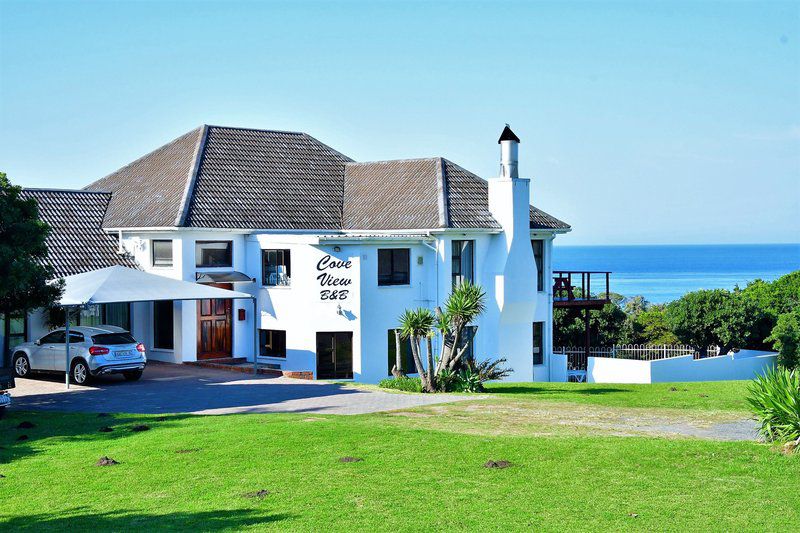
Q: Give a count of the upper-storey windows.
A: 6